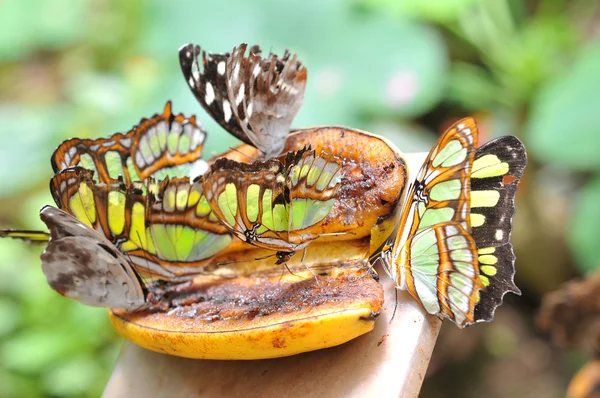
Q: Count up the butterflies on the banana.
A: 6